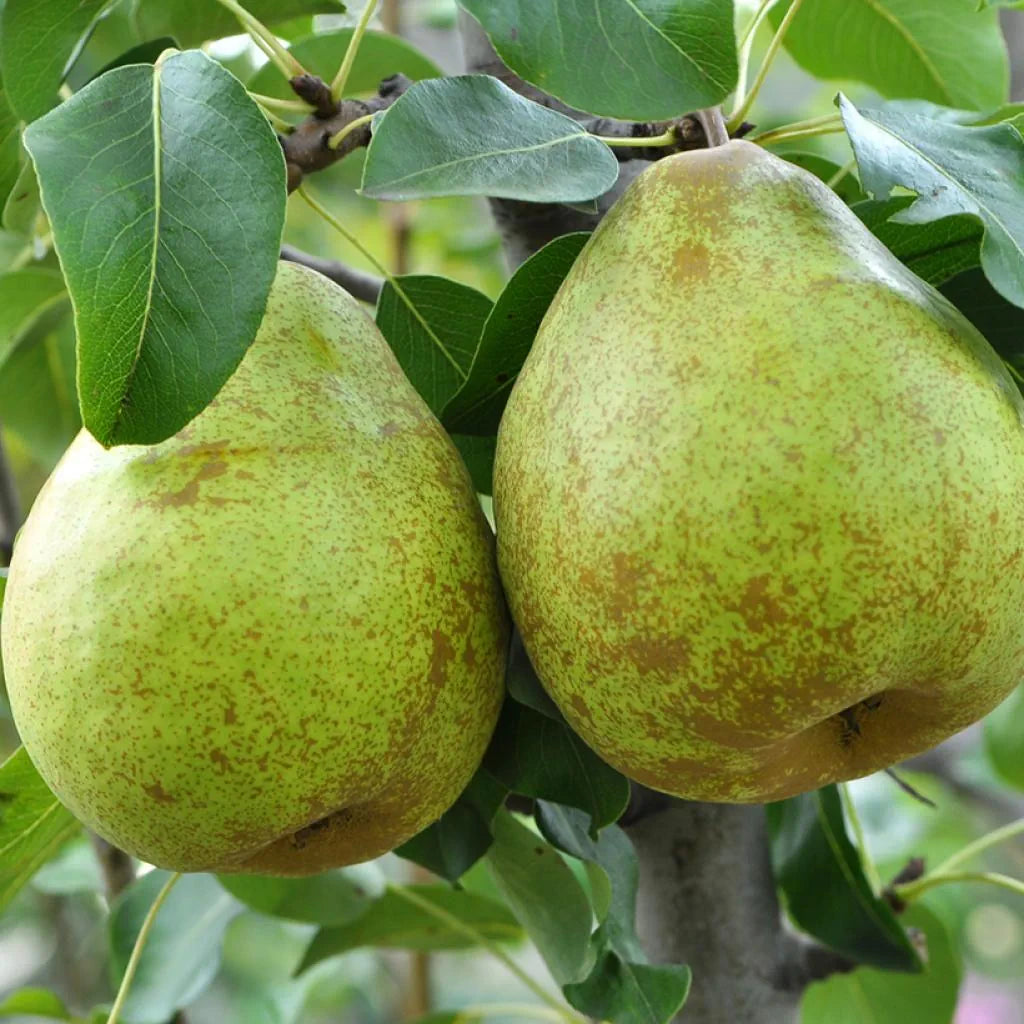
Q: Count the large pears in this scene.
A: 2